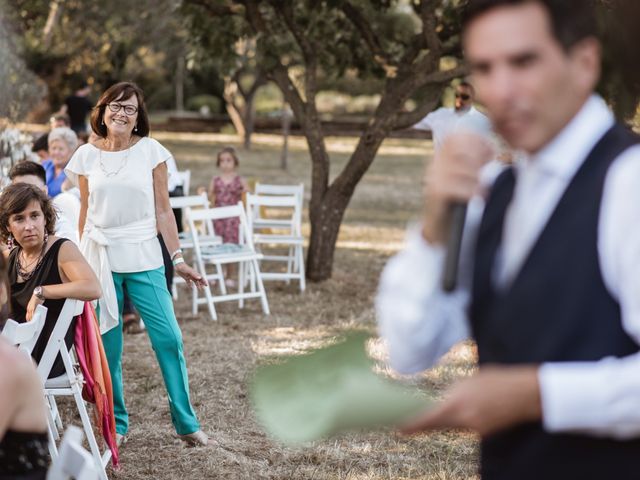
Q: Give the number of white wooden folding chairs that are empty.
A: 4